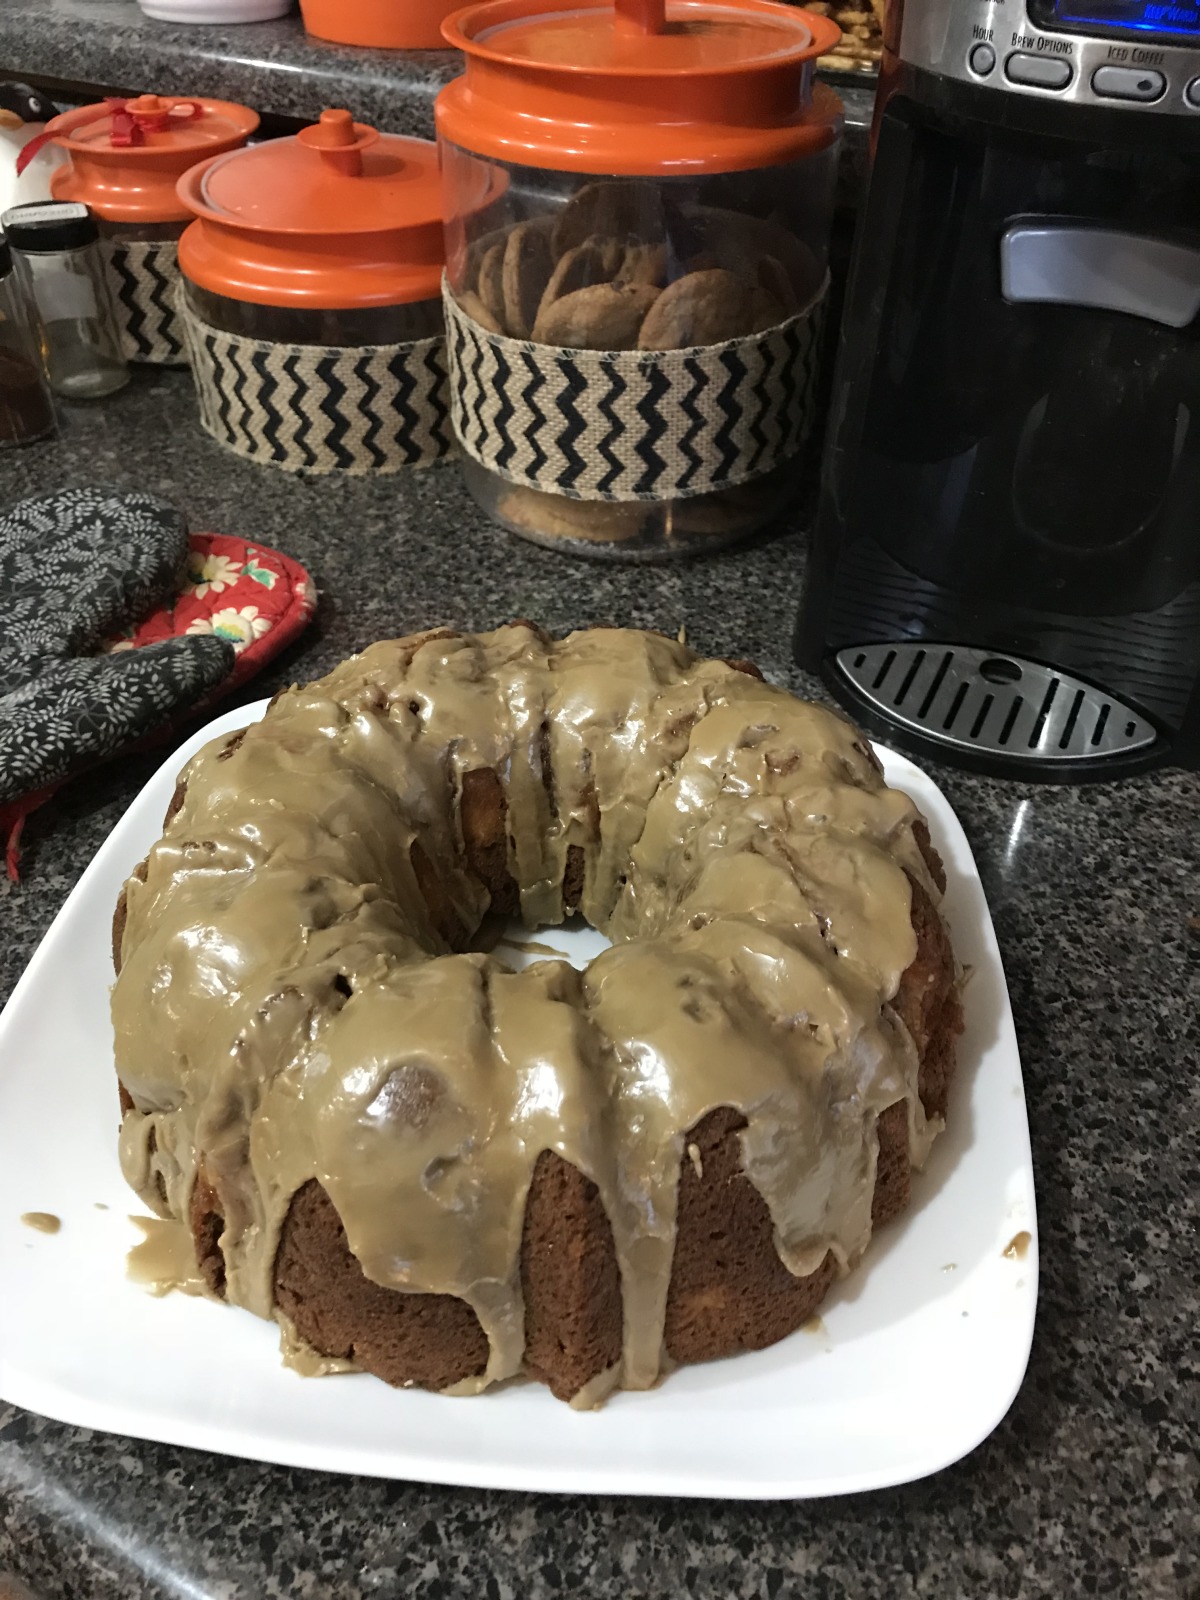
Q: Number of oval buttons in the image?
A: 2